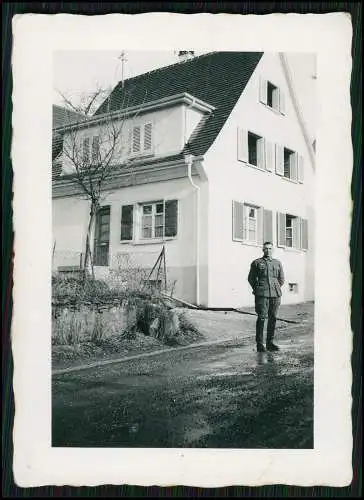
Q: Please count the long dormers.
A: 1